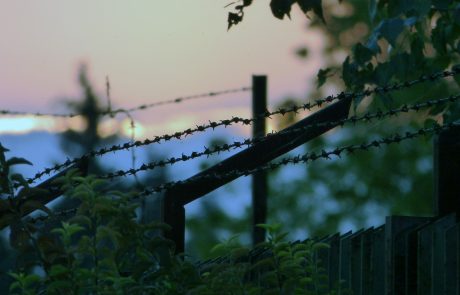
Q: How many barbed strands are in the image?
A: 4